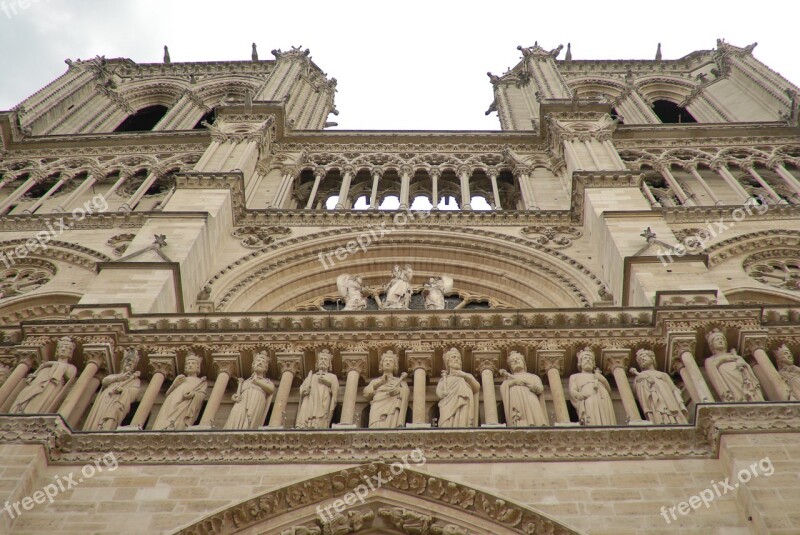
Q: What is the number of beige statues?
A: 15